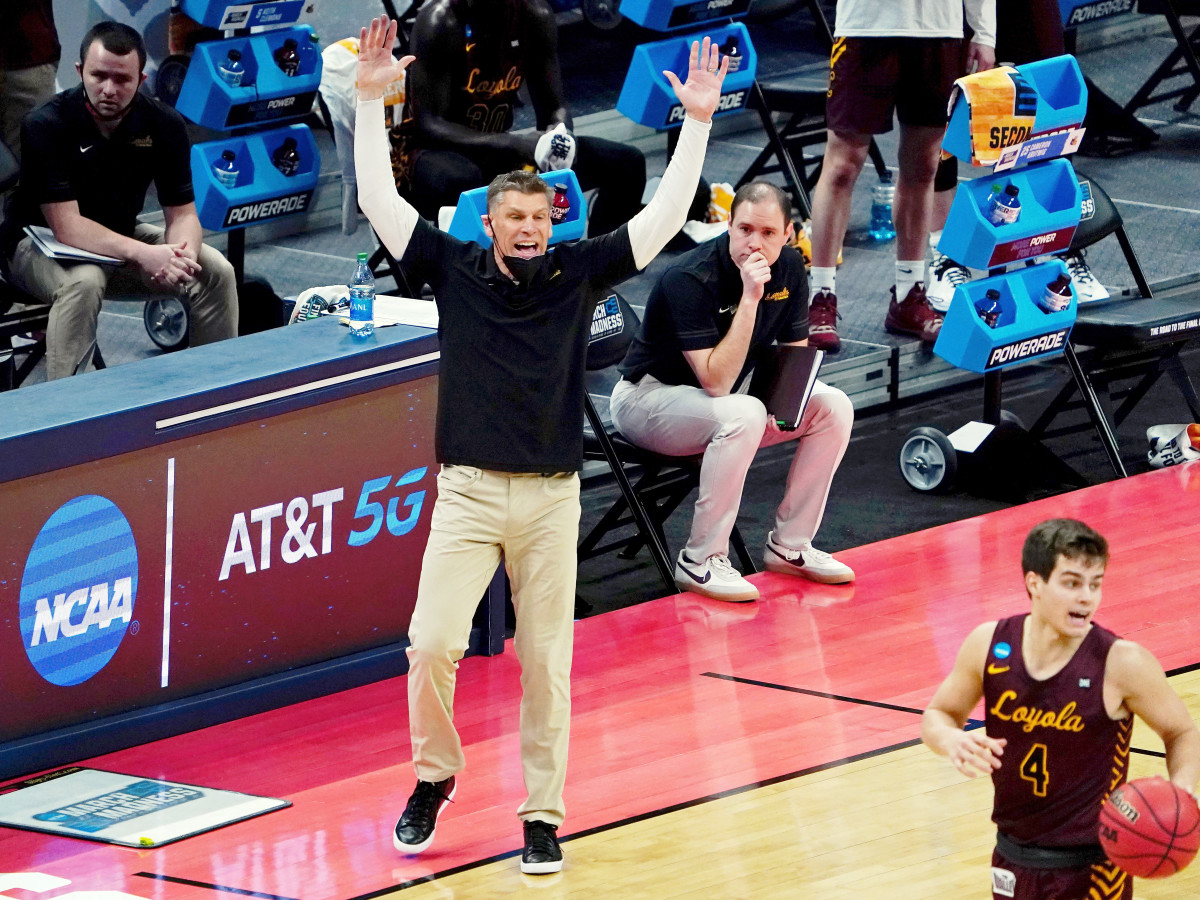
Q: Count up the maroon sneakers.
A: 2